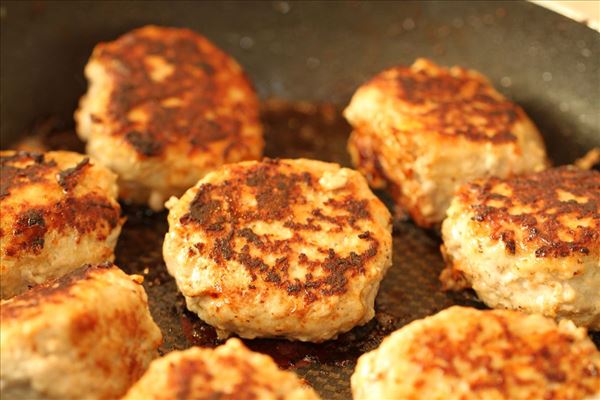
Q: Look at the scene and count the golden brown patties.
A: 8